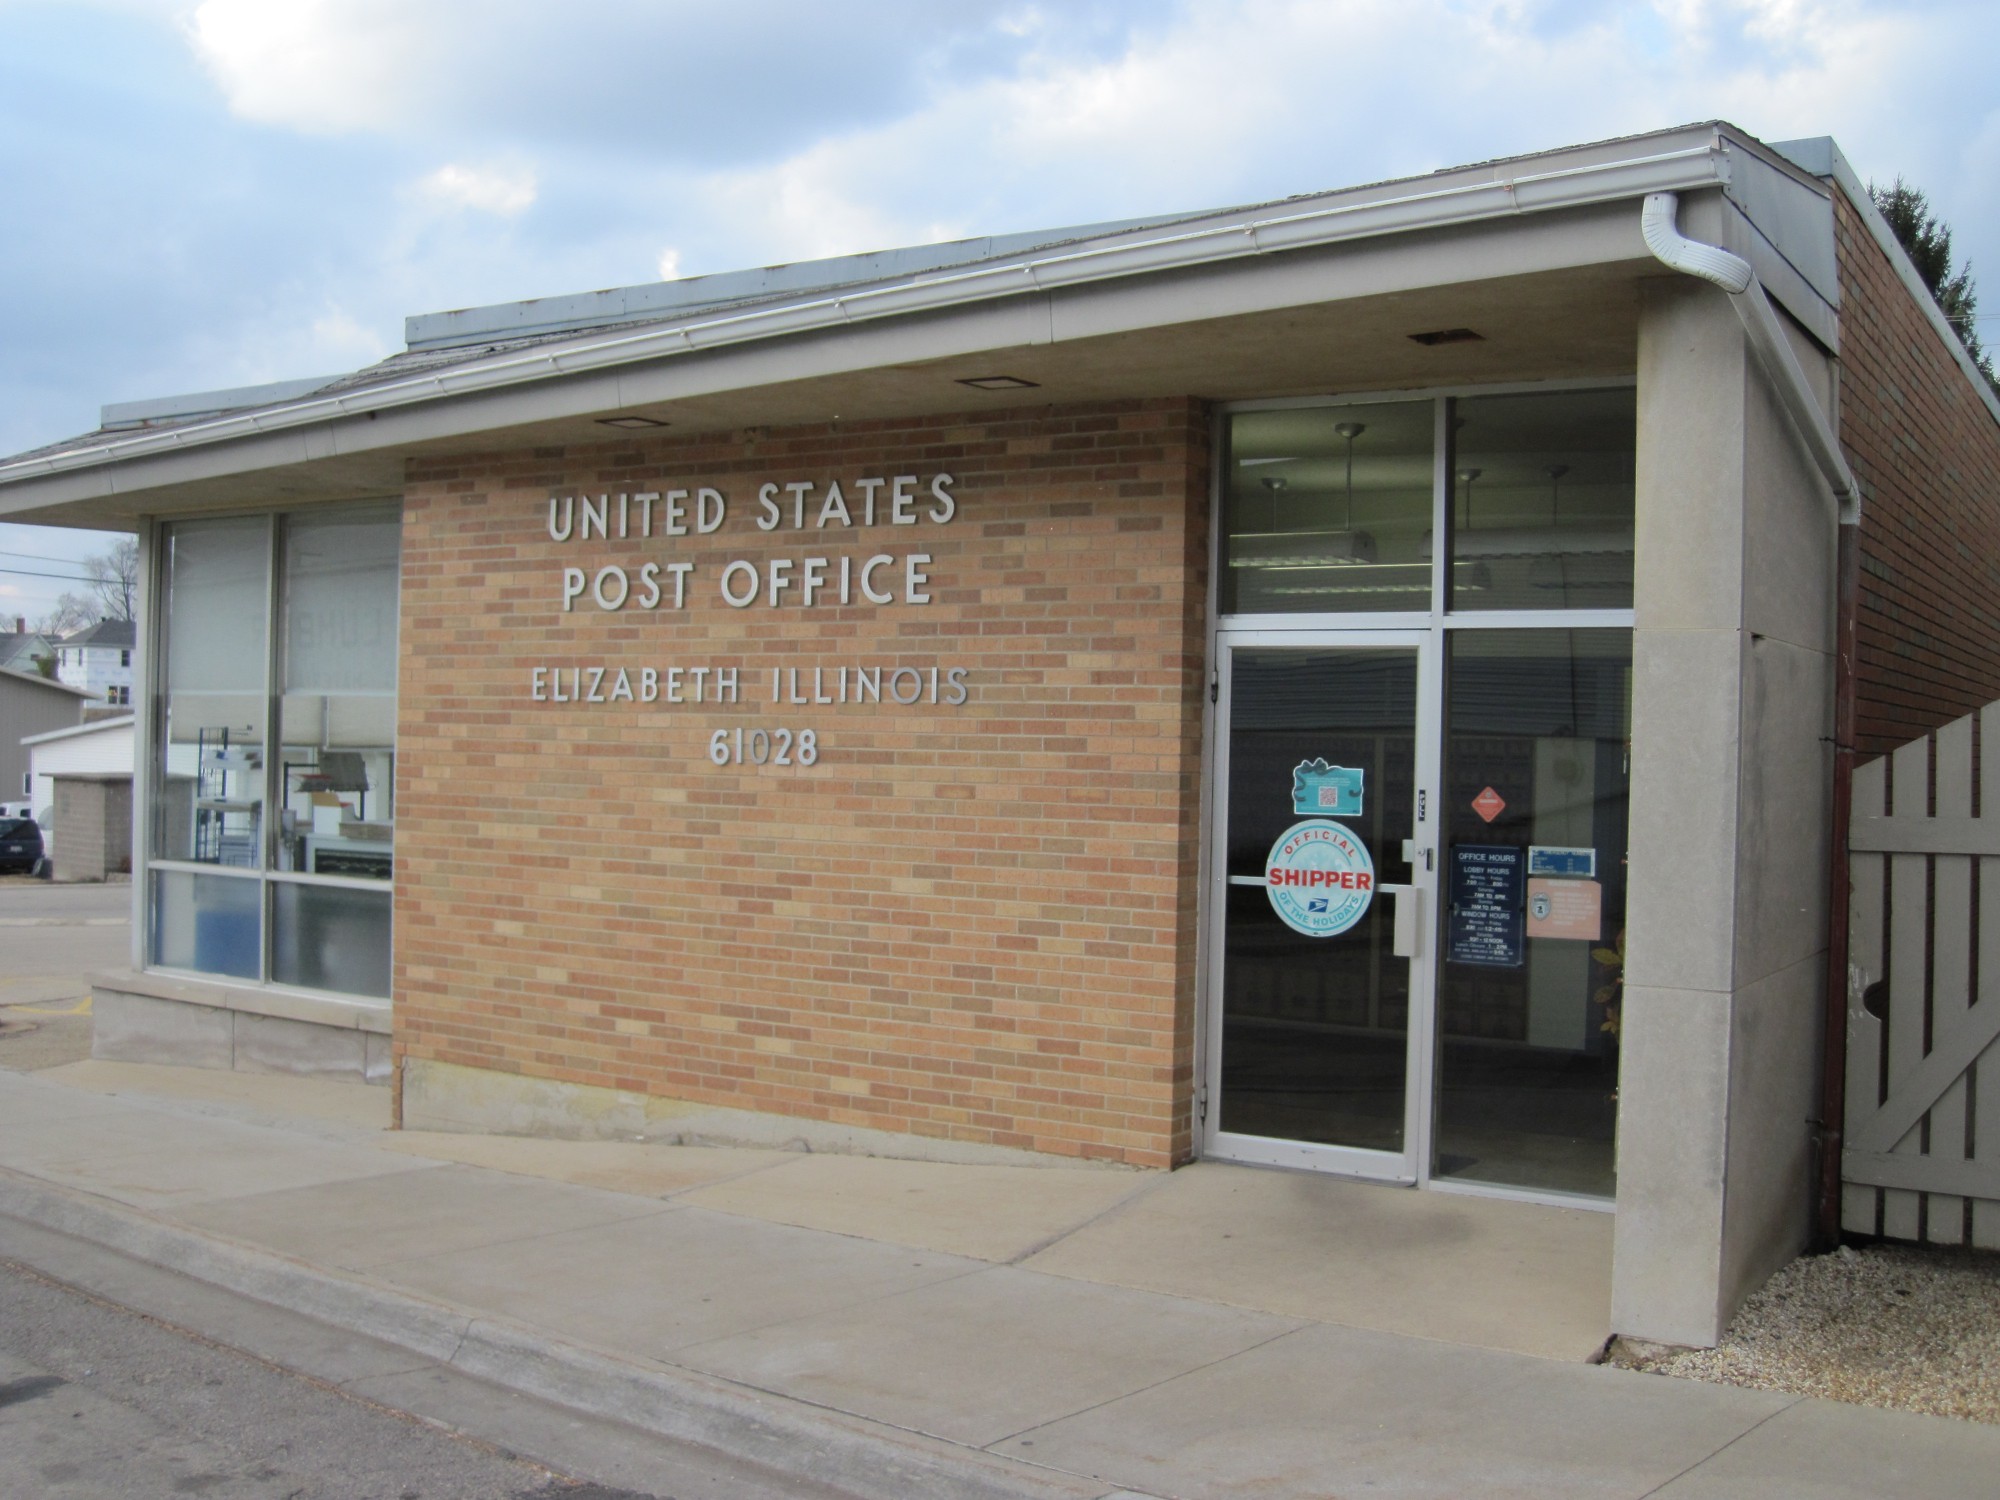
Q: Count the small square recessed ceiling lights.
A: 3